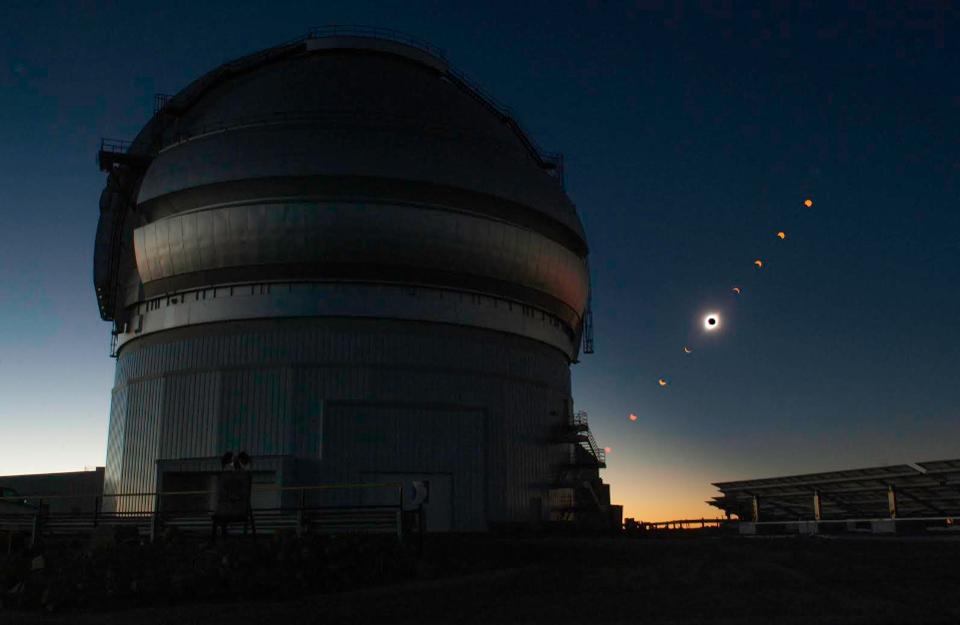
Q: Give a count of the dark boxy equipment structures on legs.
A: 1